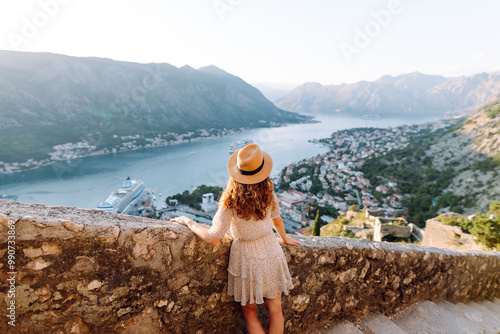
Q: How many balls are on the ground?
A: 0